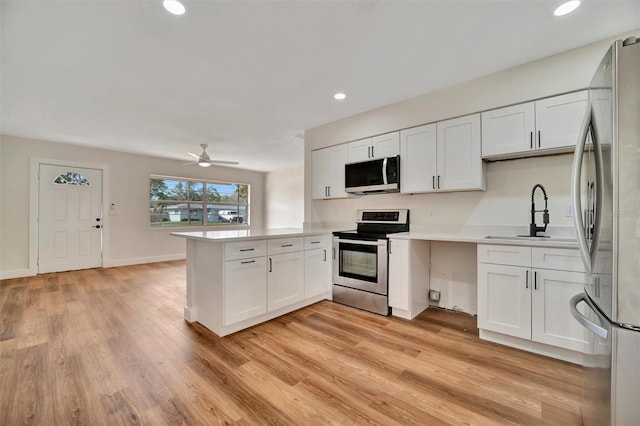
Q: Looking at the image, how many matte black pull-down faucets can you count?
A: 1